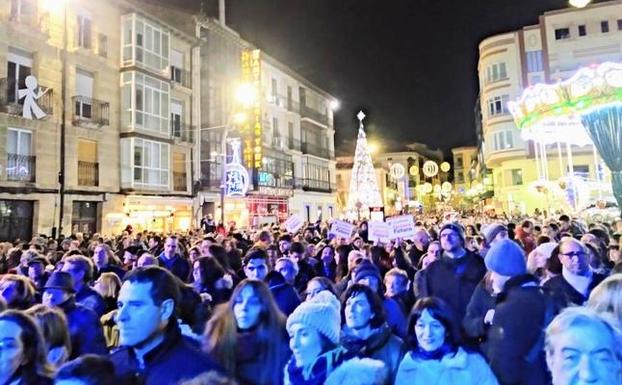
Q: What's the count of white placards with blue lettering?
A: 4